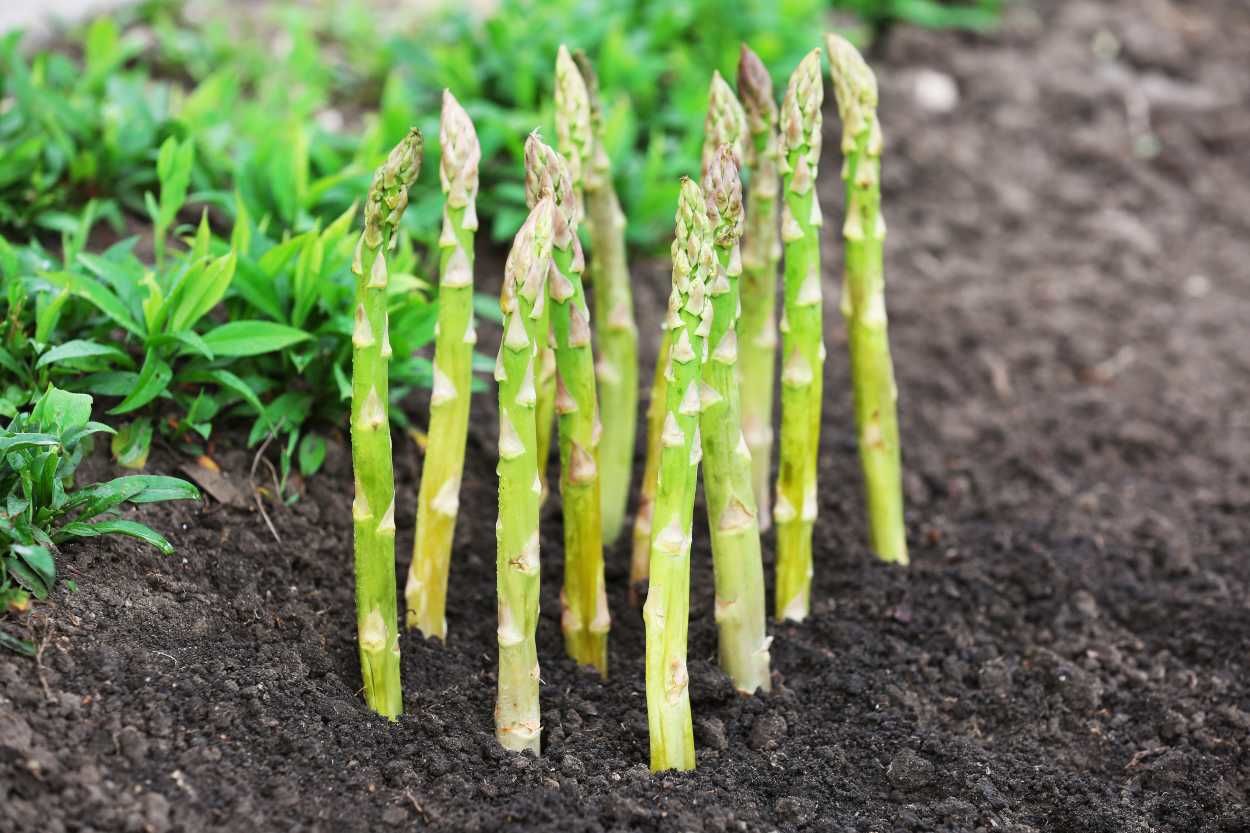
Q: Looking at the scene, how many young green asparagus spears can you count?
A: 12